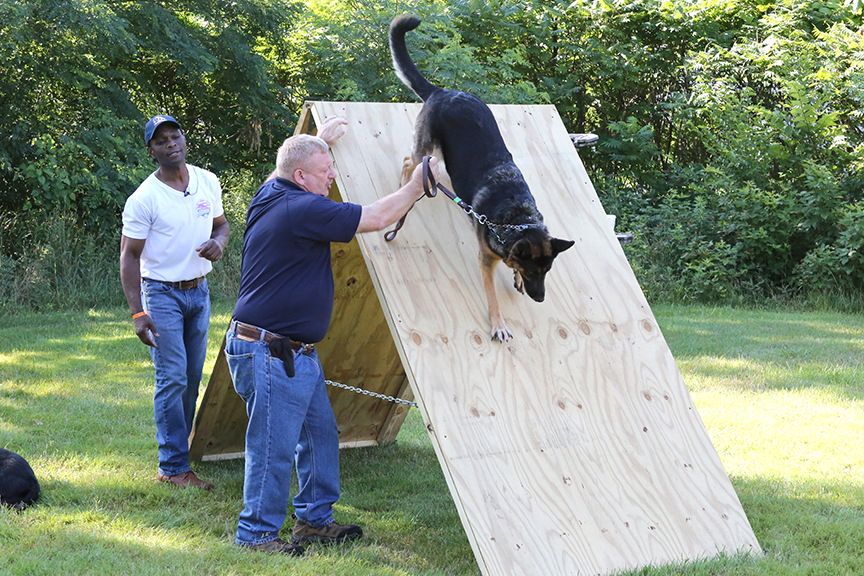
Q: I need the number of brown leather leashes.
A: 1